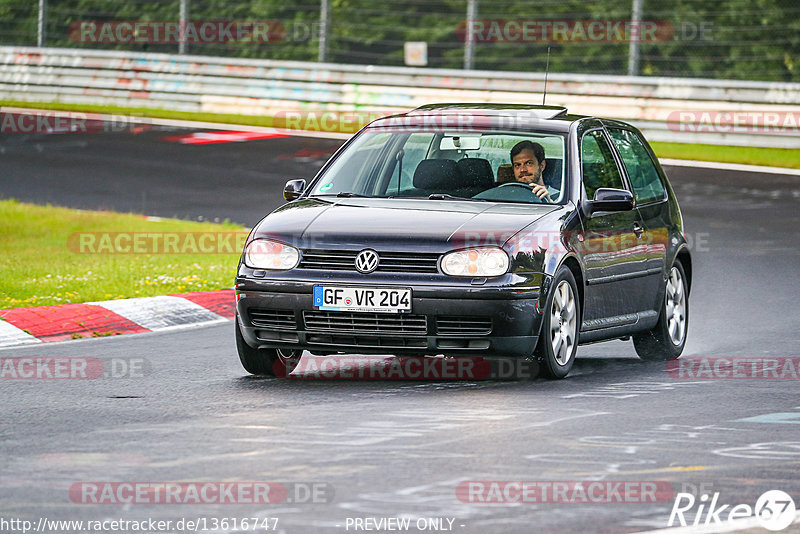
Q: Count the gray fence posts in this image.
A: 5